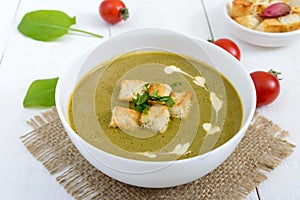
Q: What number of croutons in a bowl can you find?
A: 5